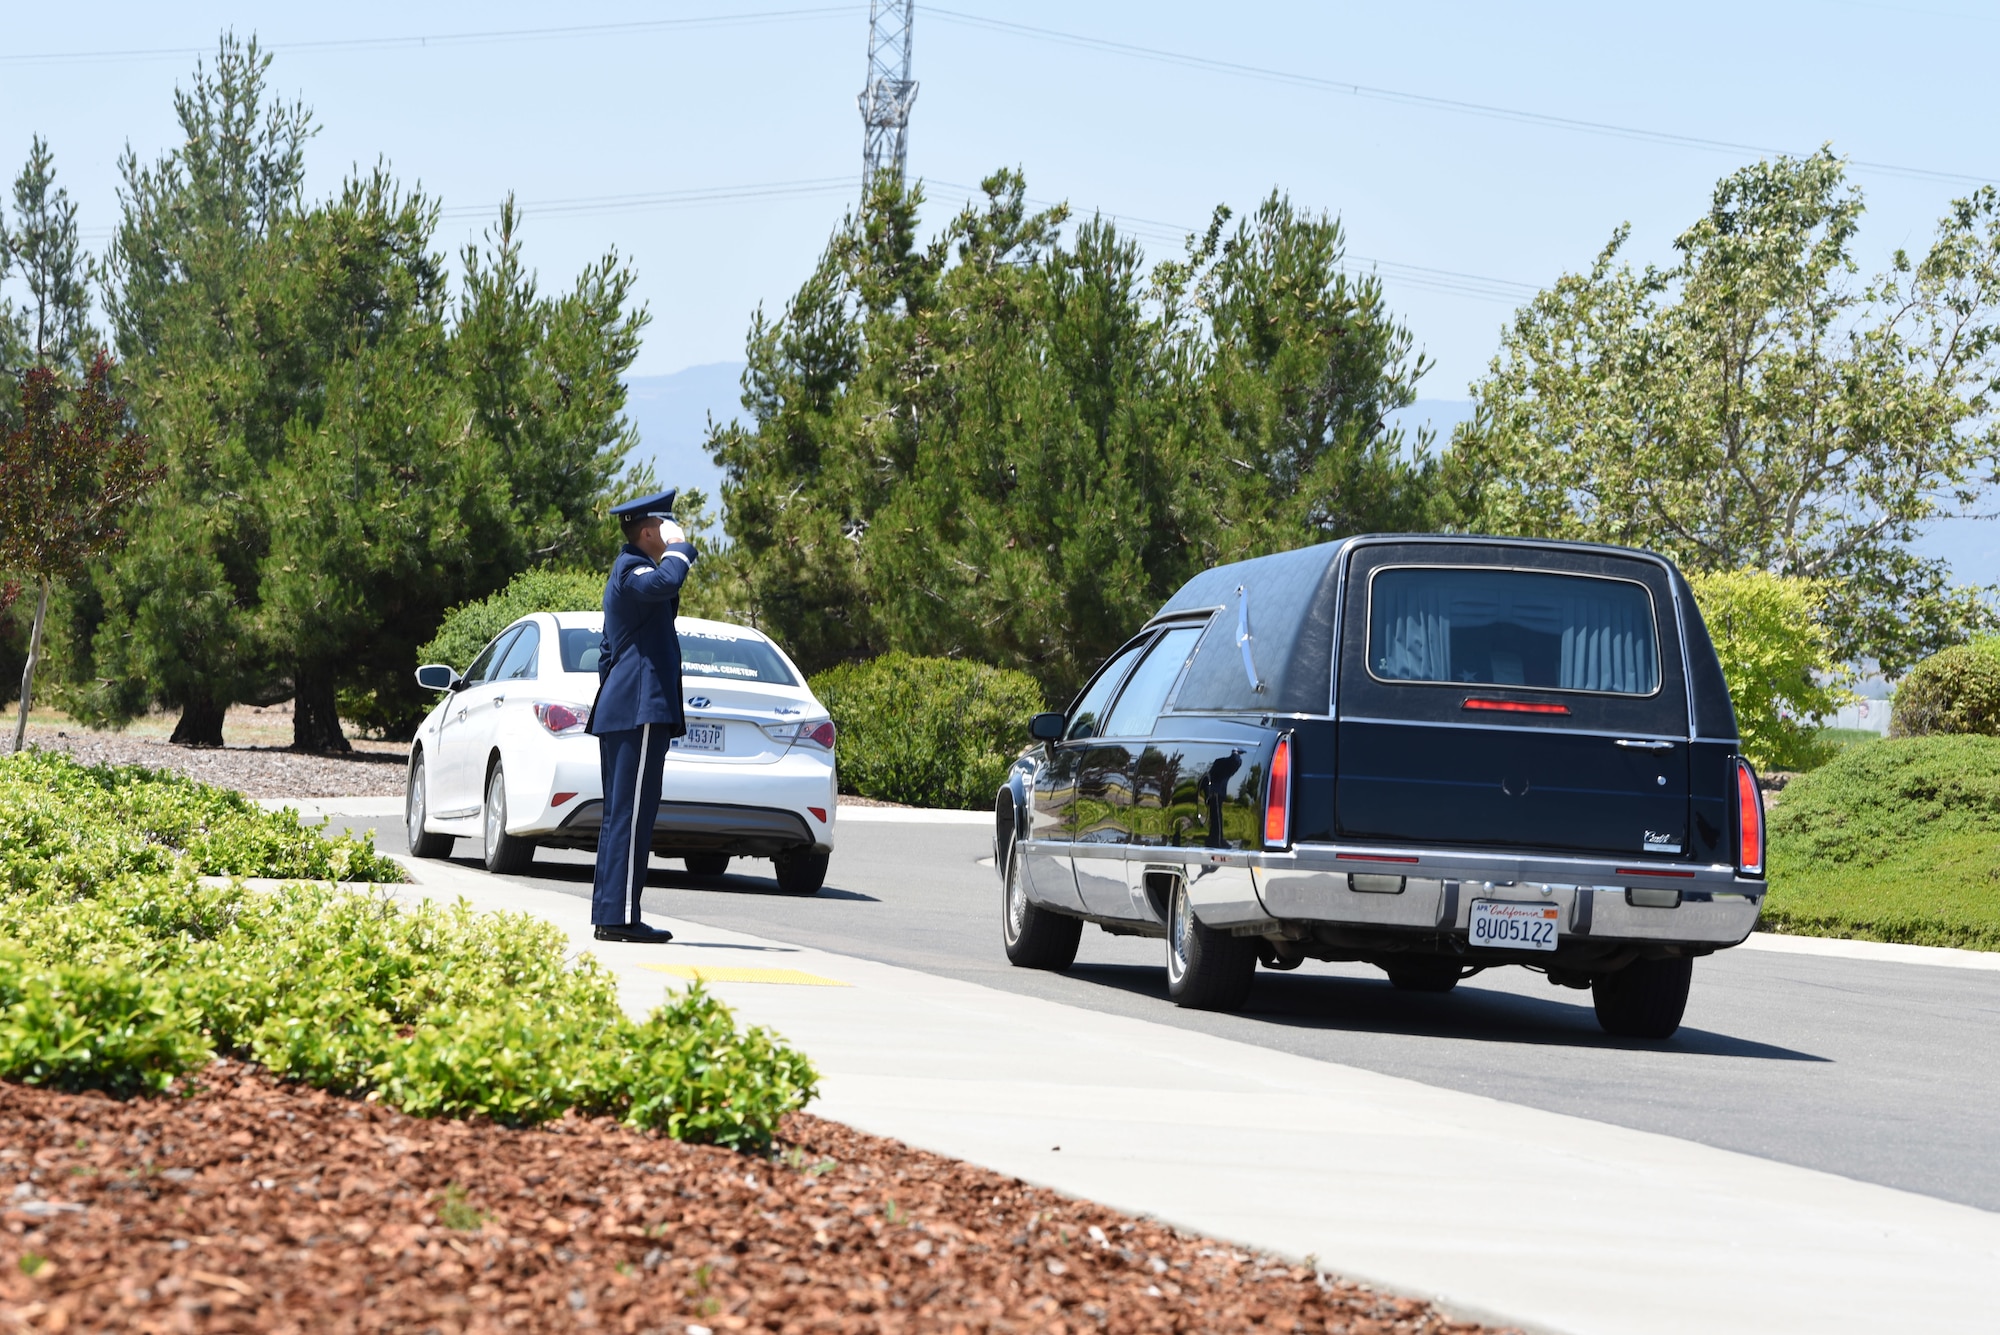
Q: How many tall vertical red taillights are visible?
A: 2